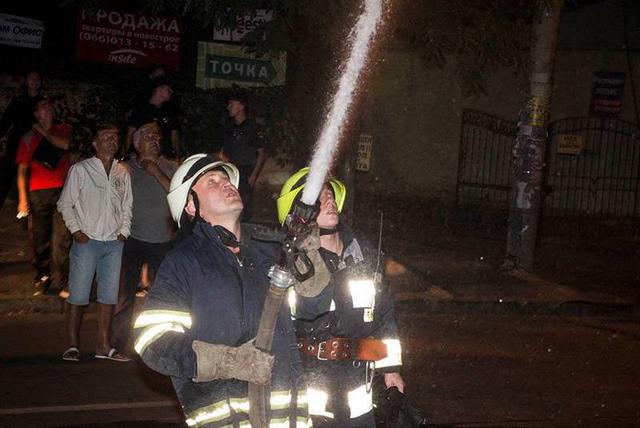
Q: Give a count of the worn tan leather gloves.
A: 2